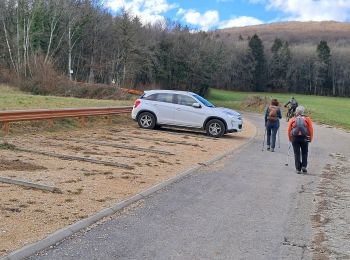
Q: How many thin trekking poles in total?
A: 3